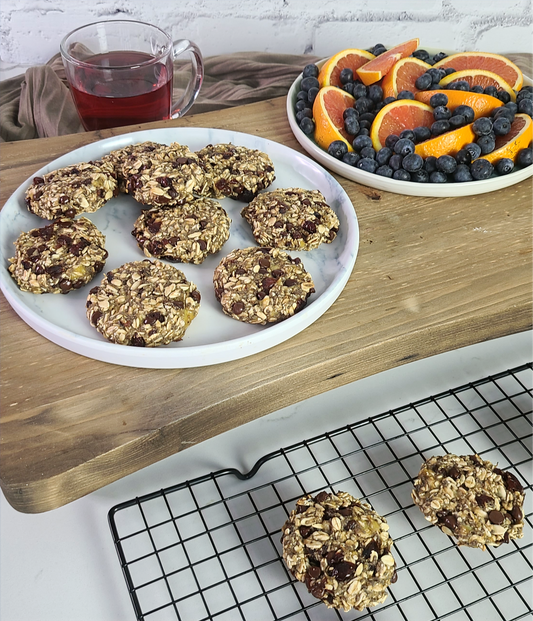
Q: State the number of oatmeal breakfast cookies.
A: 11